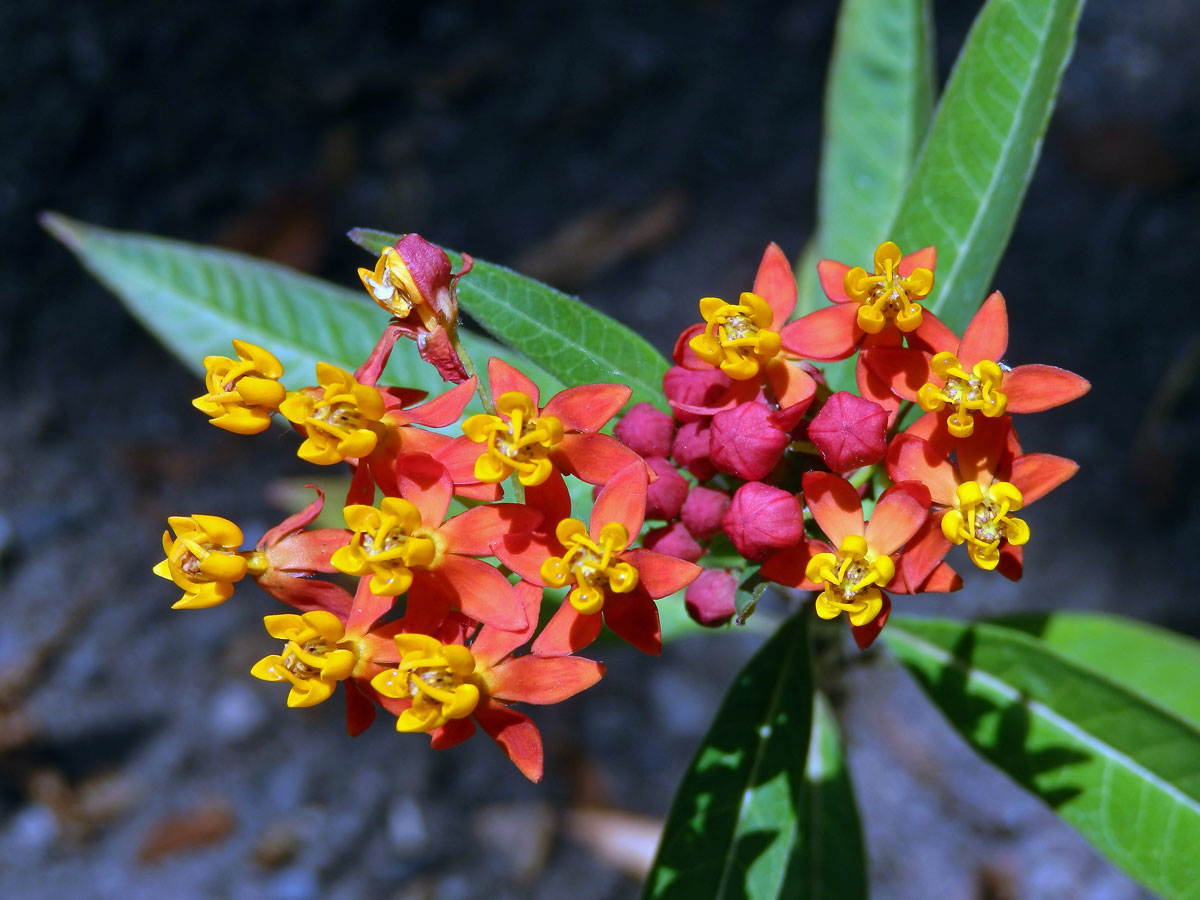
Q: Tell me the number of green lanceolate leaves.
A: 8